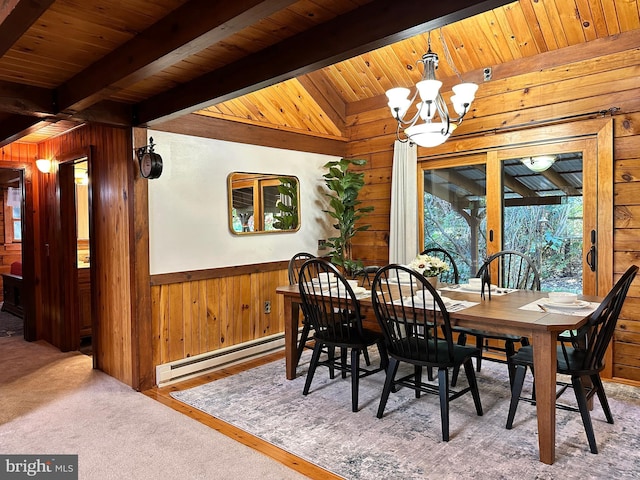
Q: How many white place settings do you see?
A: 6